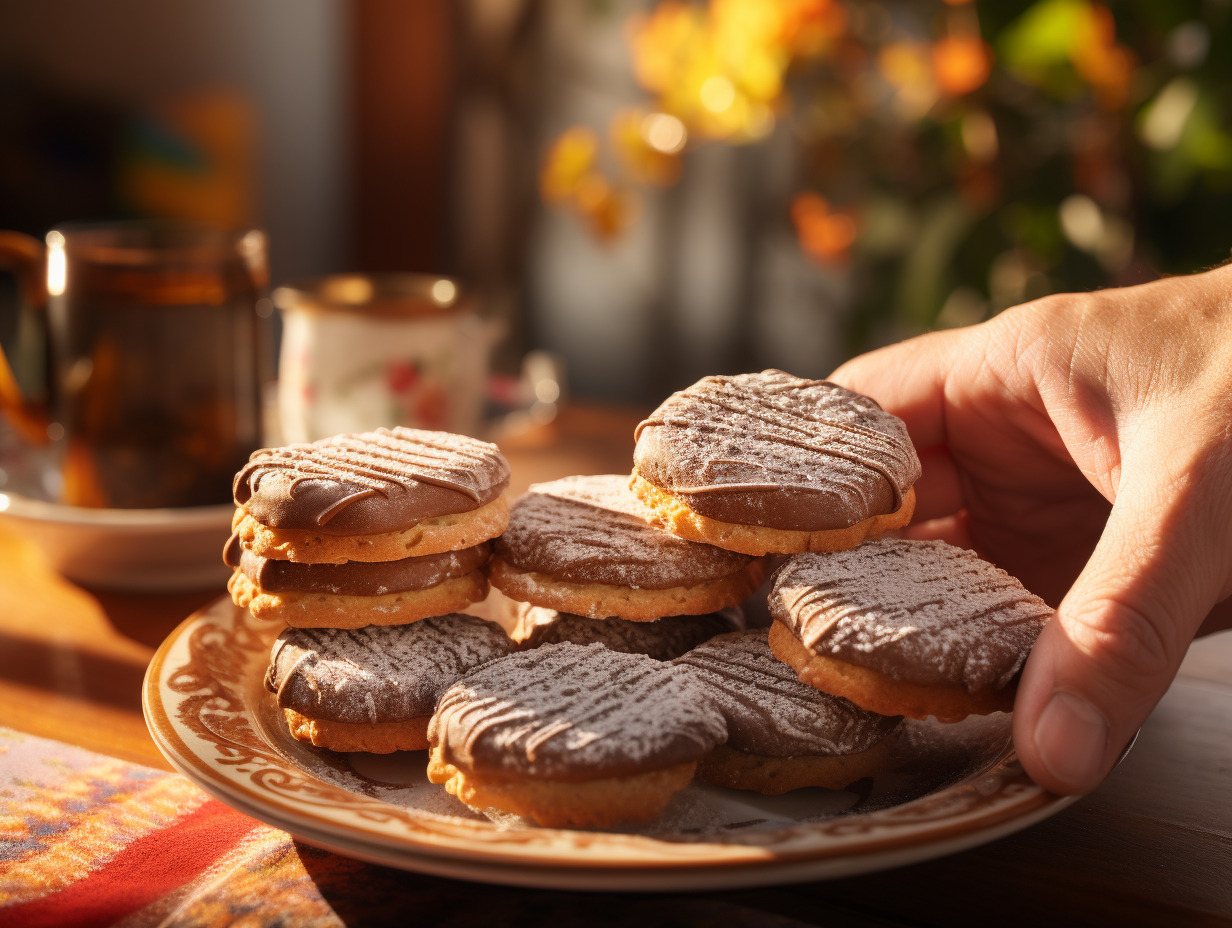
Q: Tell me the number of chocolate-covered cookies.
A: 9